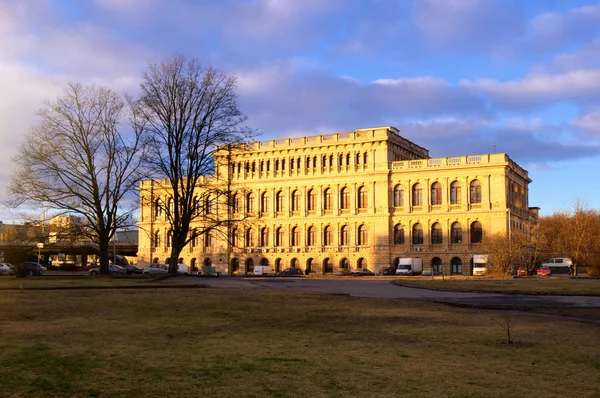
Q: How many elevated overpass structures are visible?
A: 1